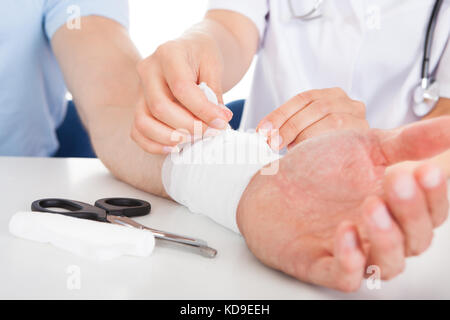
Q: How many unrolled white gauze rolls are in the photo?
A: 1